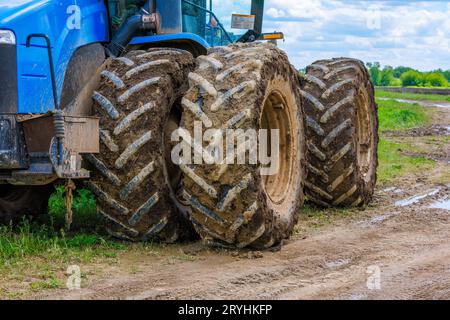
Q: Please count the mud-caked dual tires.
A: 3